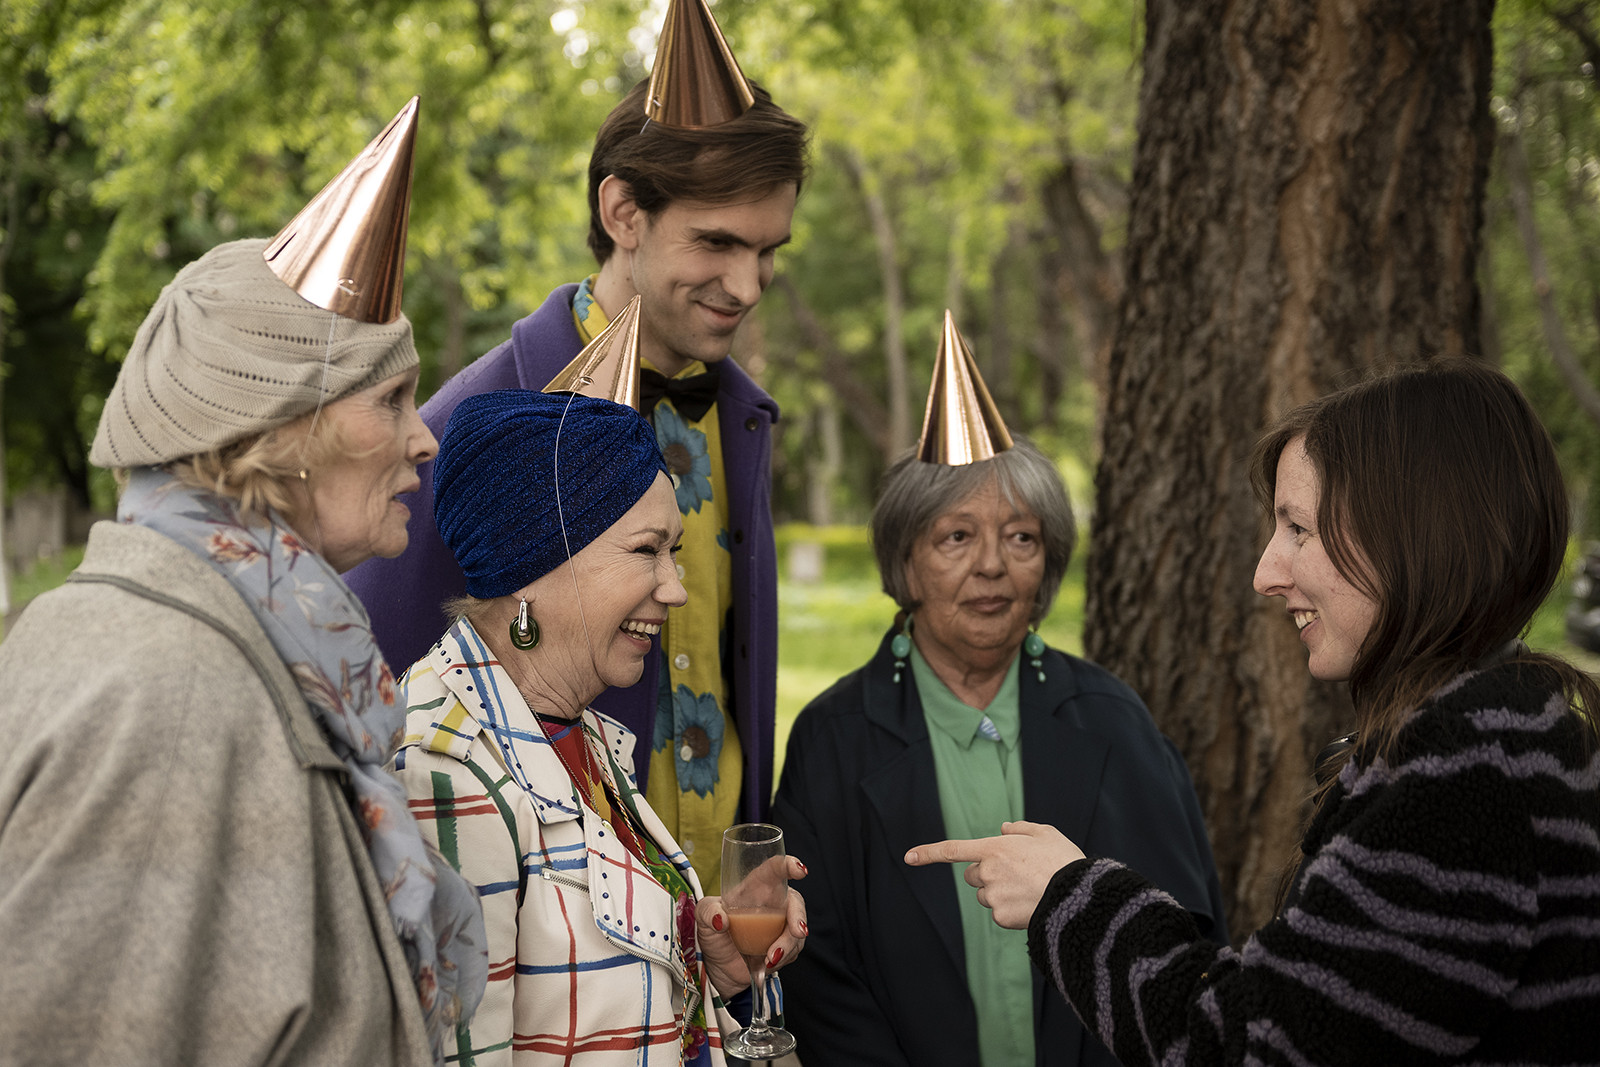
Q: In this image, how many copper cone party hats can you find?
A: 4